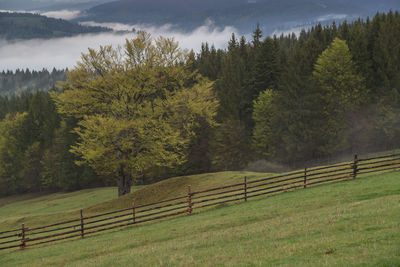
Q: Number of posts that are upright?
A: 7